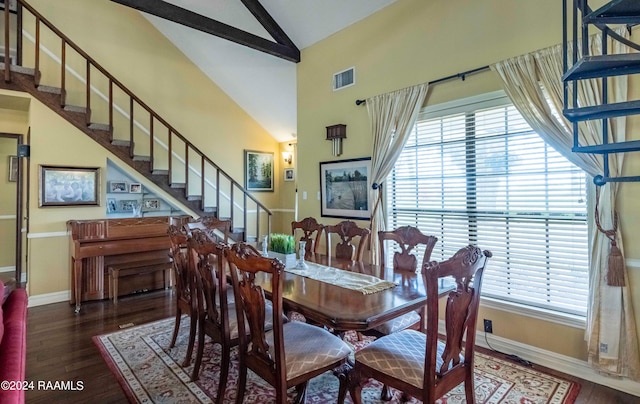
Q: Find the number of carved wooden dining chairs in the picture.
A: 8